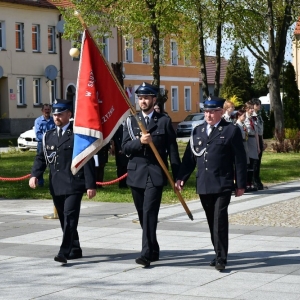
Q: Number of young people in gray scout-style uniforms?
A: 4